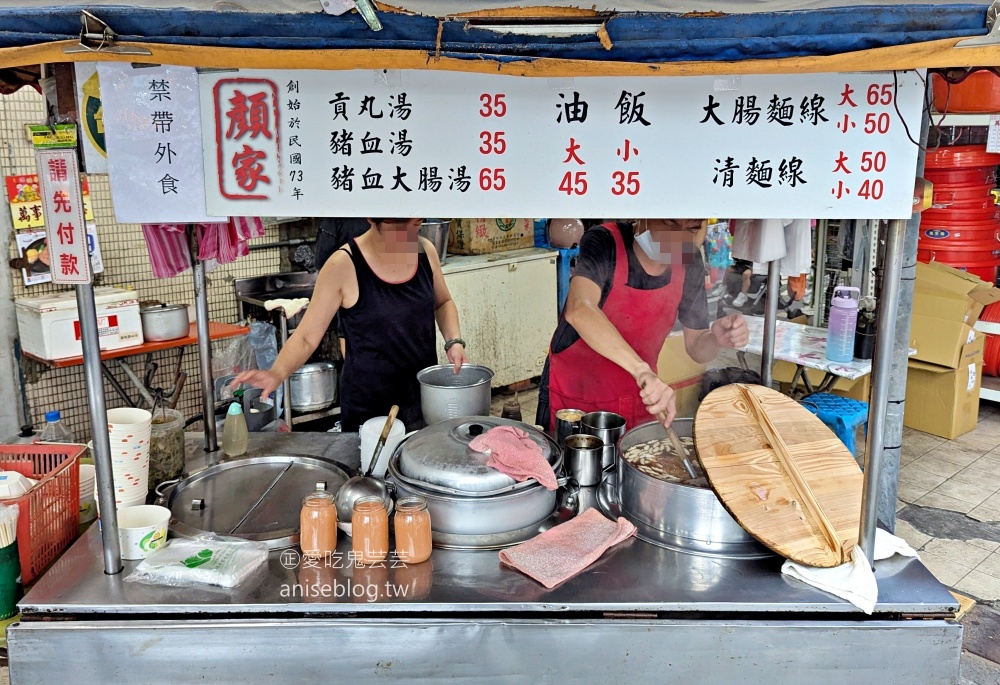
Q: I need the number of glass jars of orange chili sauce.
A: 3